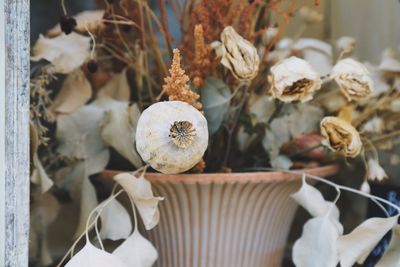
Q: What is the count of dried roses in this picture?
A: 4